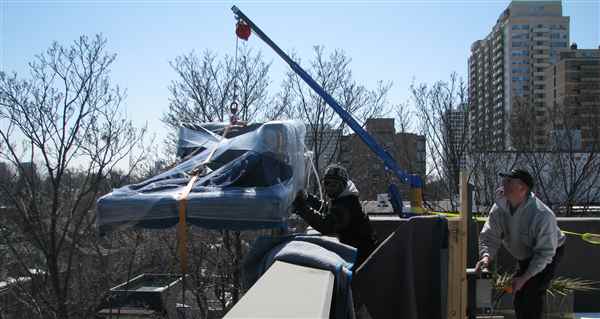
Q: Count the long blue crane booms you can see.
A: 1